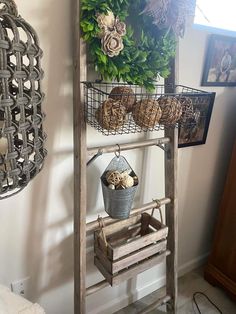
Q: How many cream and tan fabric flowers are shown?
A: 3